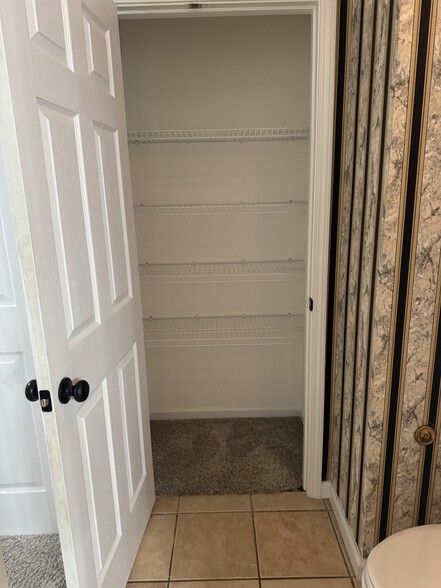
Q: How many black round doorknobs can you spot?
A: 2